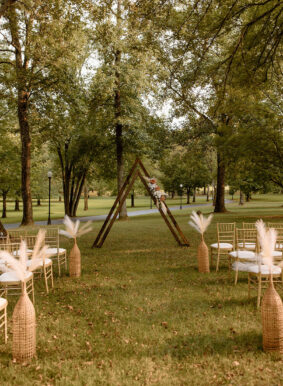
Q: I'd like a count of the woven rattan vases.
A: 4